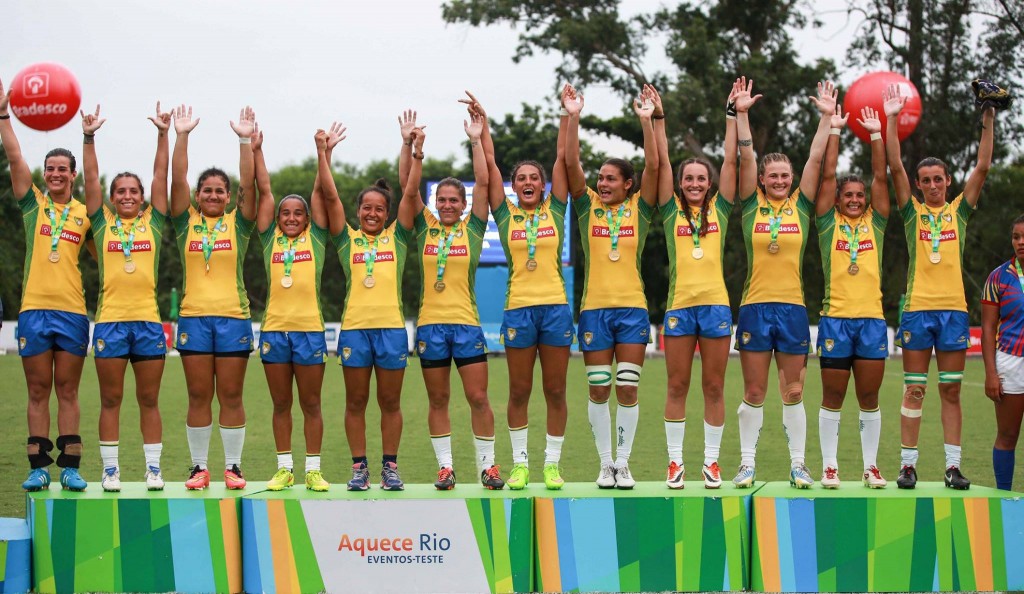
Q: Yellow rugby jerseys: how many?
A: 12